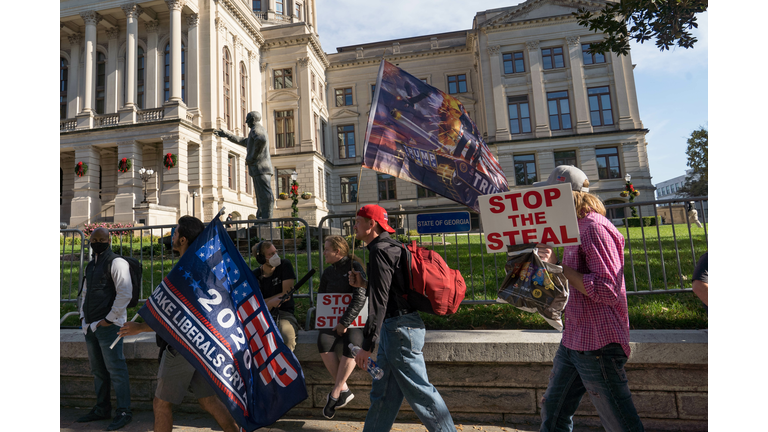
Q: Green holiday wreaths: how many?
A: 3